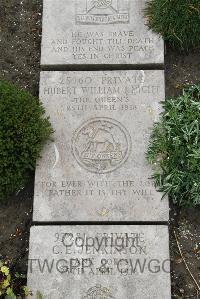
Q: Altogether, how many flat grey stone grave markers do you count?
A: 3